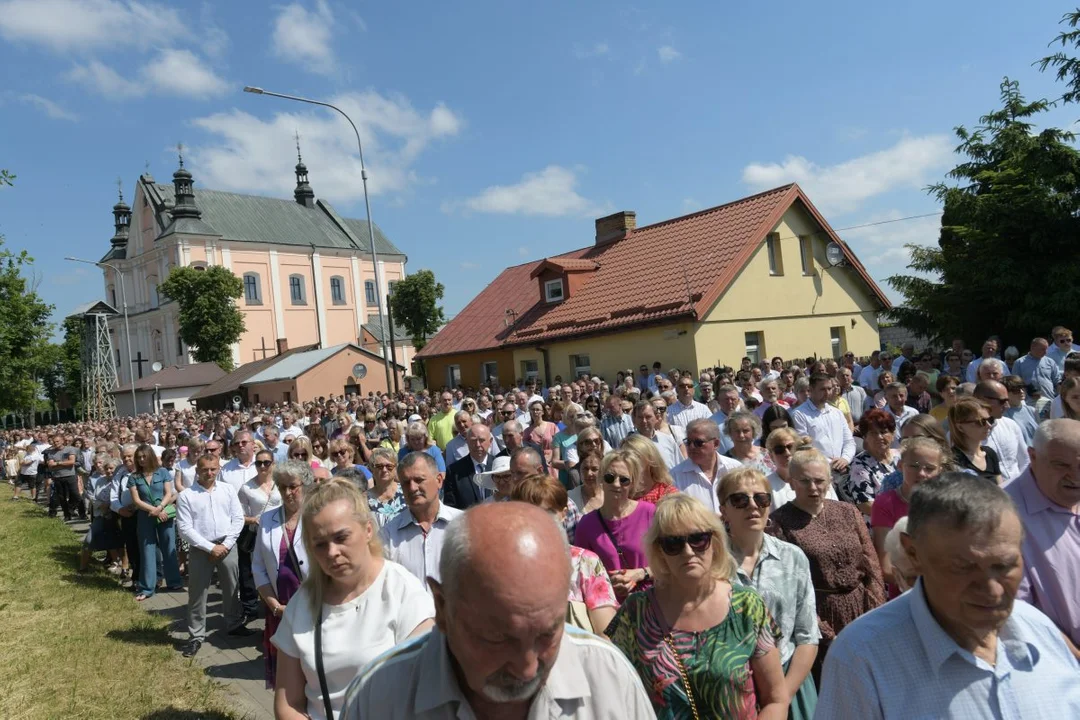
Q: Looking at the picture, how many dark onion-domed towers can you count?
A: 3